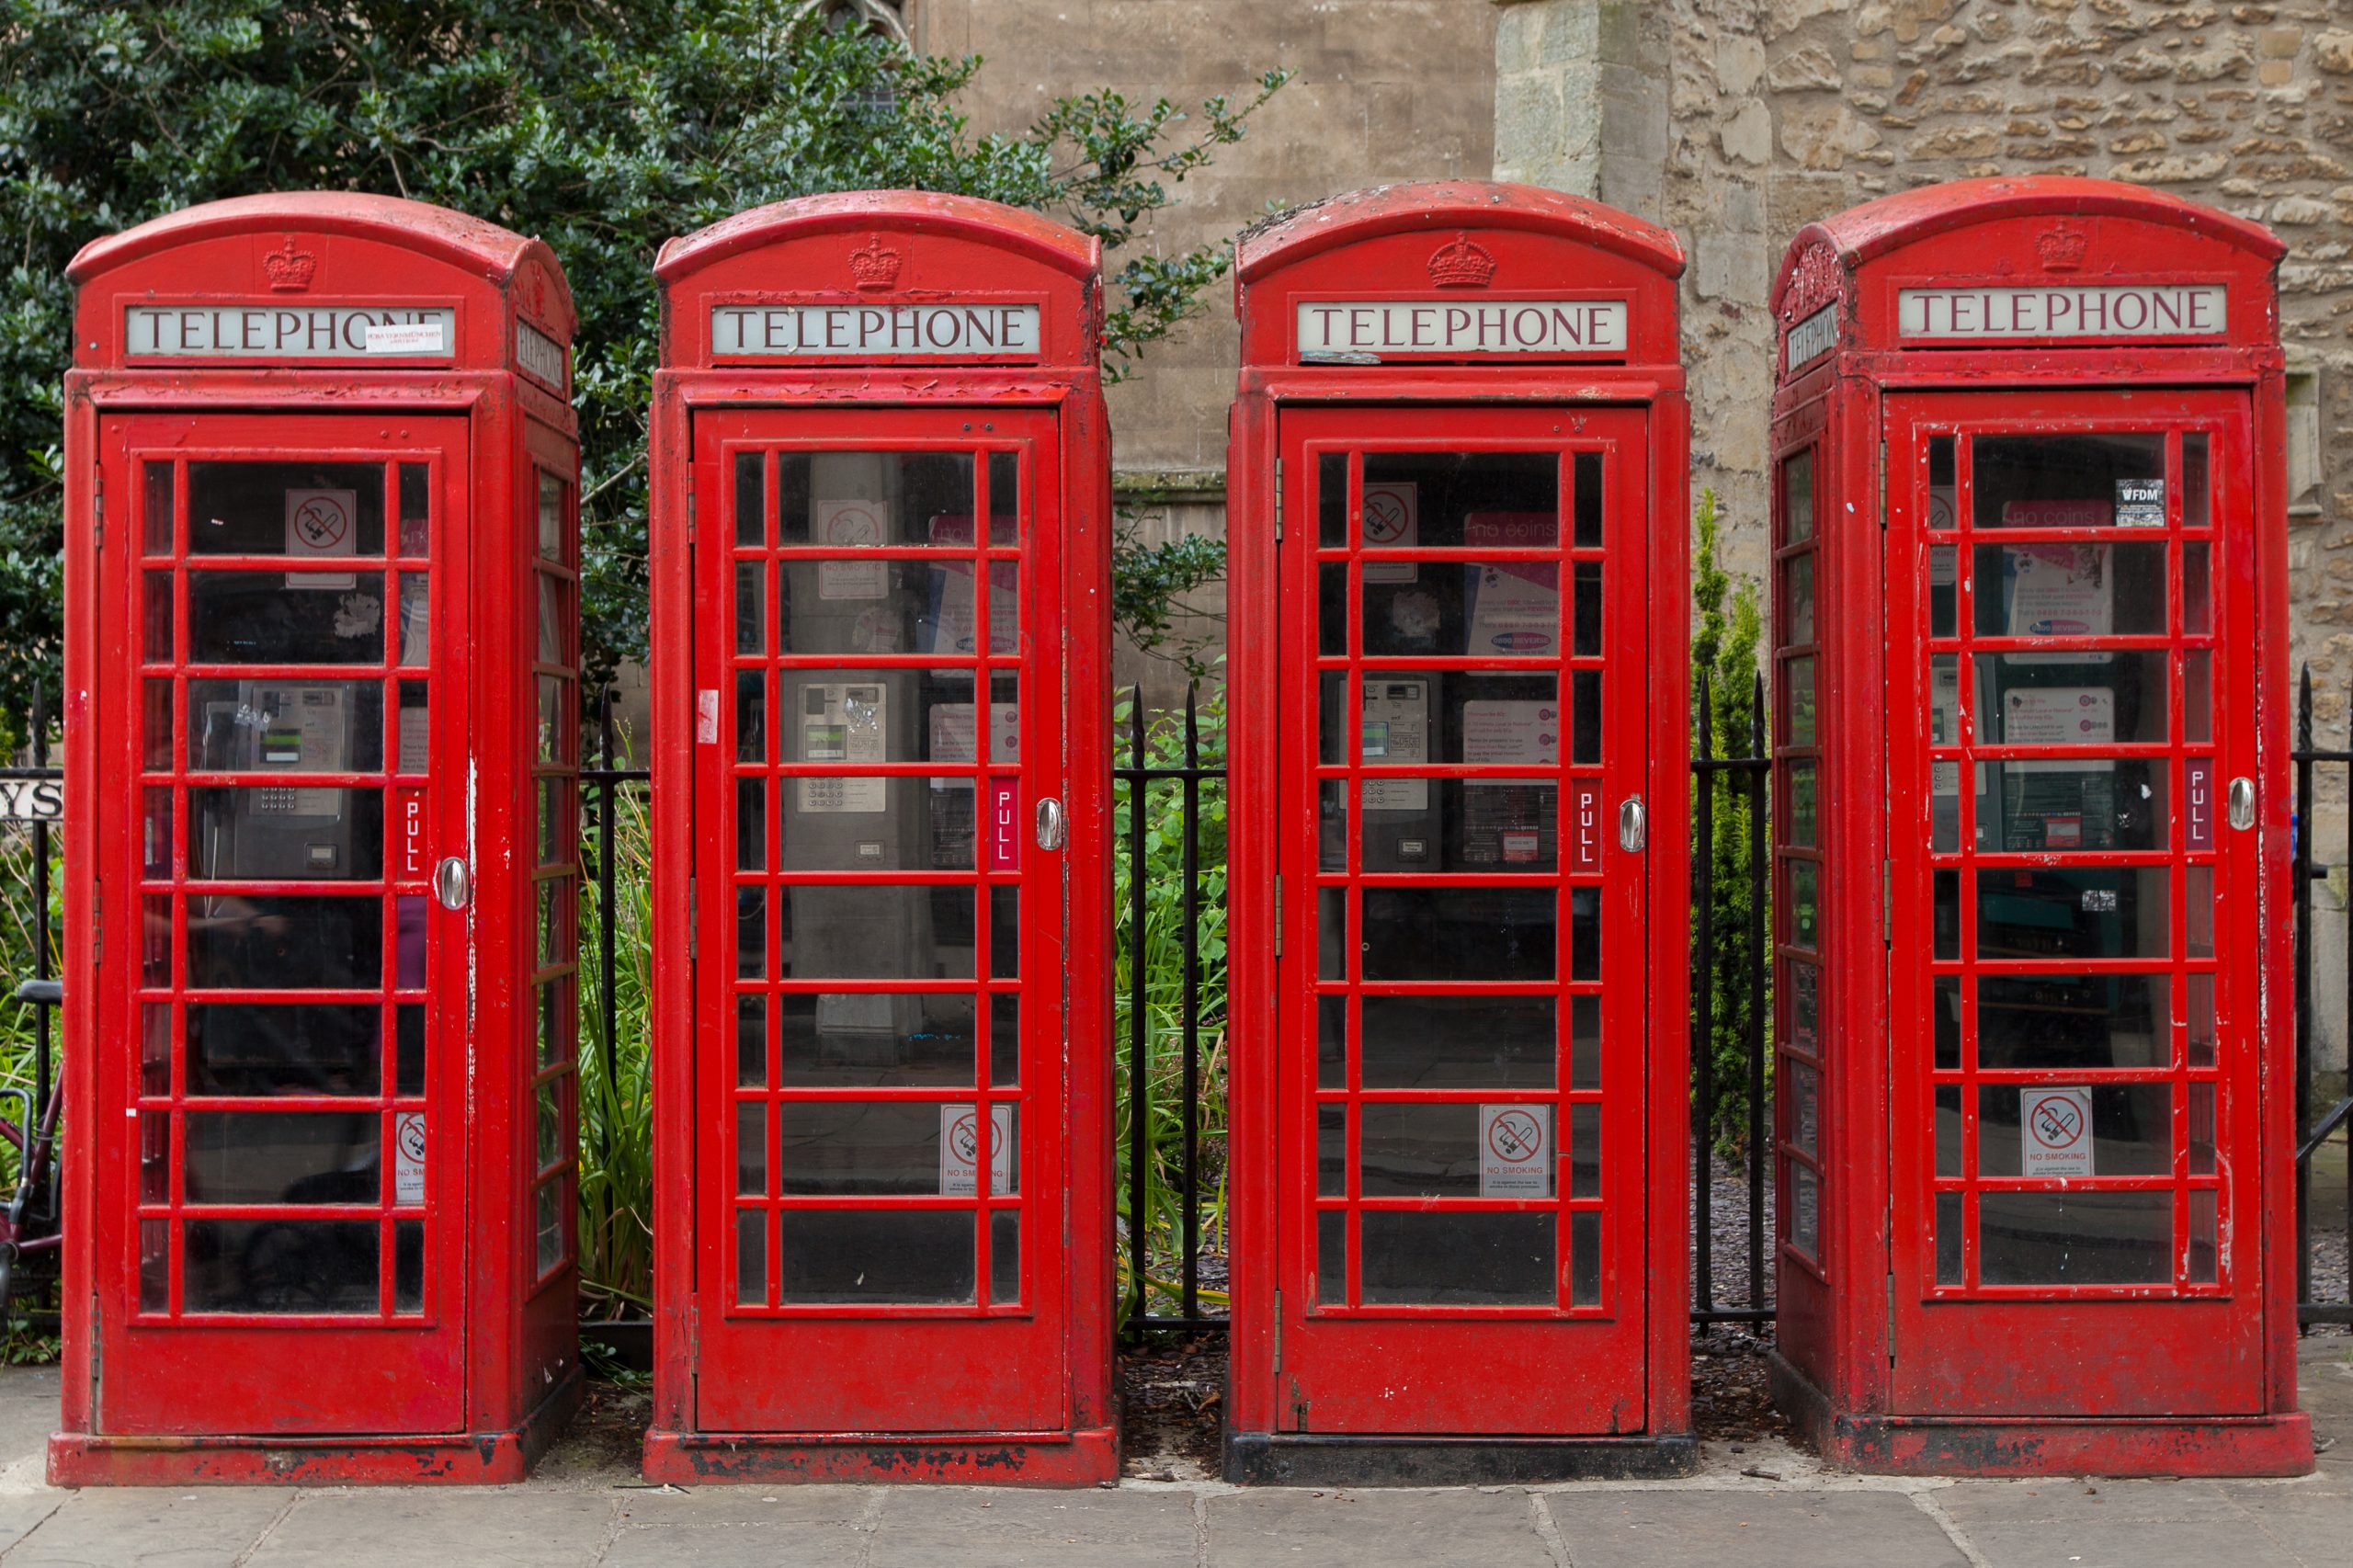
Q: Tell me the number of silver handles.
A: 4